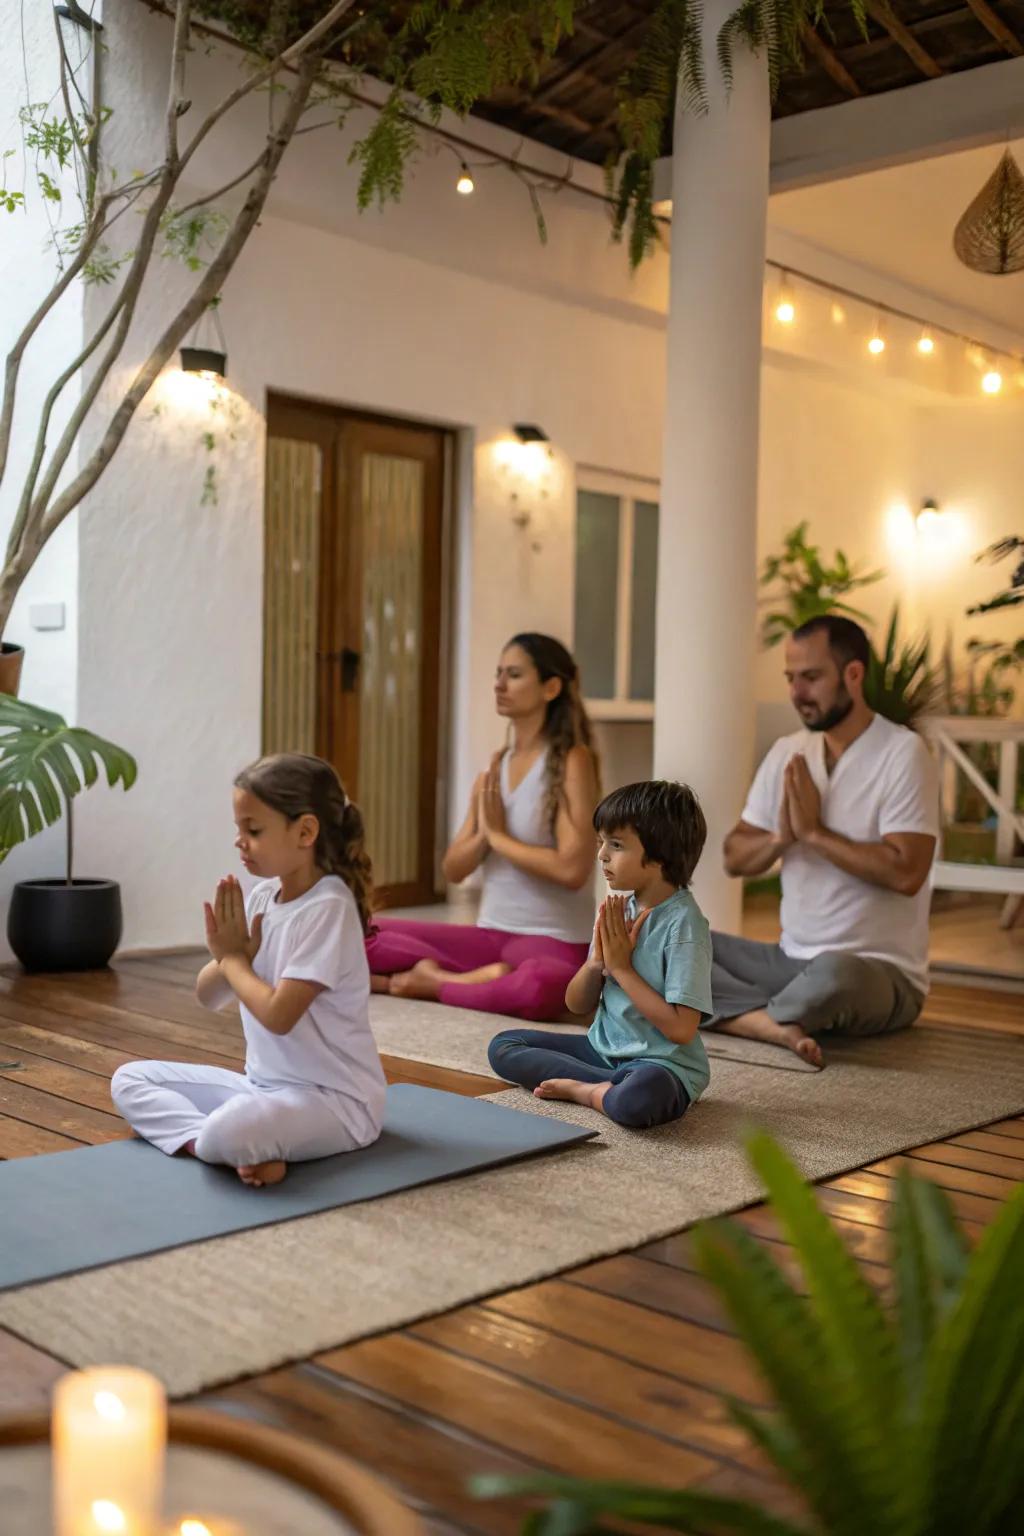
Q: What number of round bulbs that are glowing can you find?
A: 5